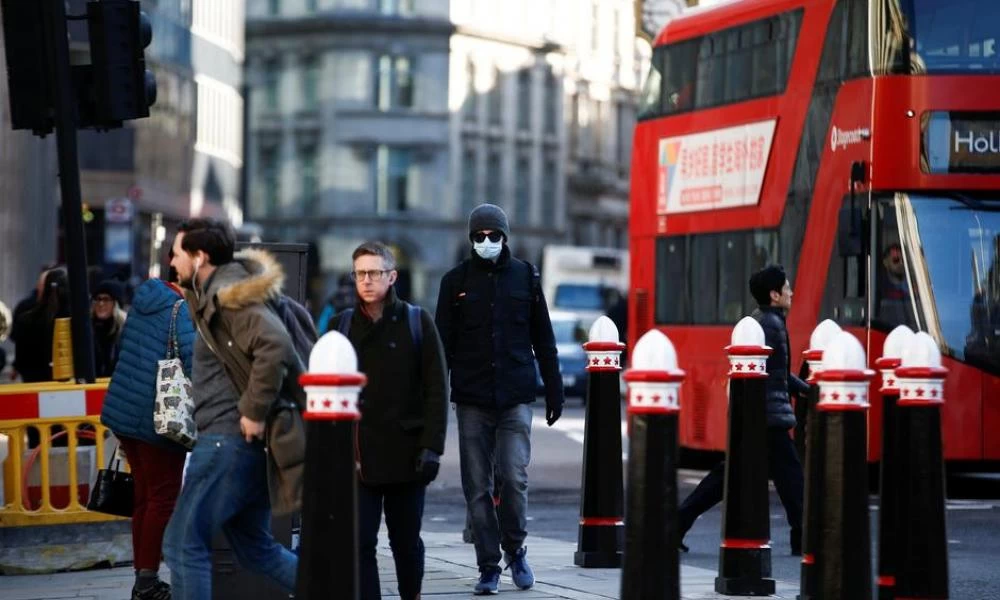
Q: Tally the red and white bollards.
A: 8